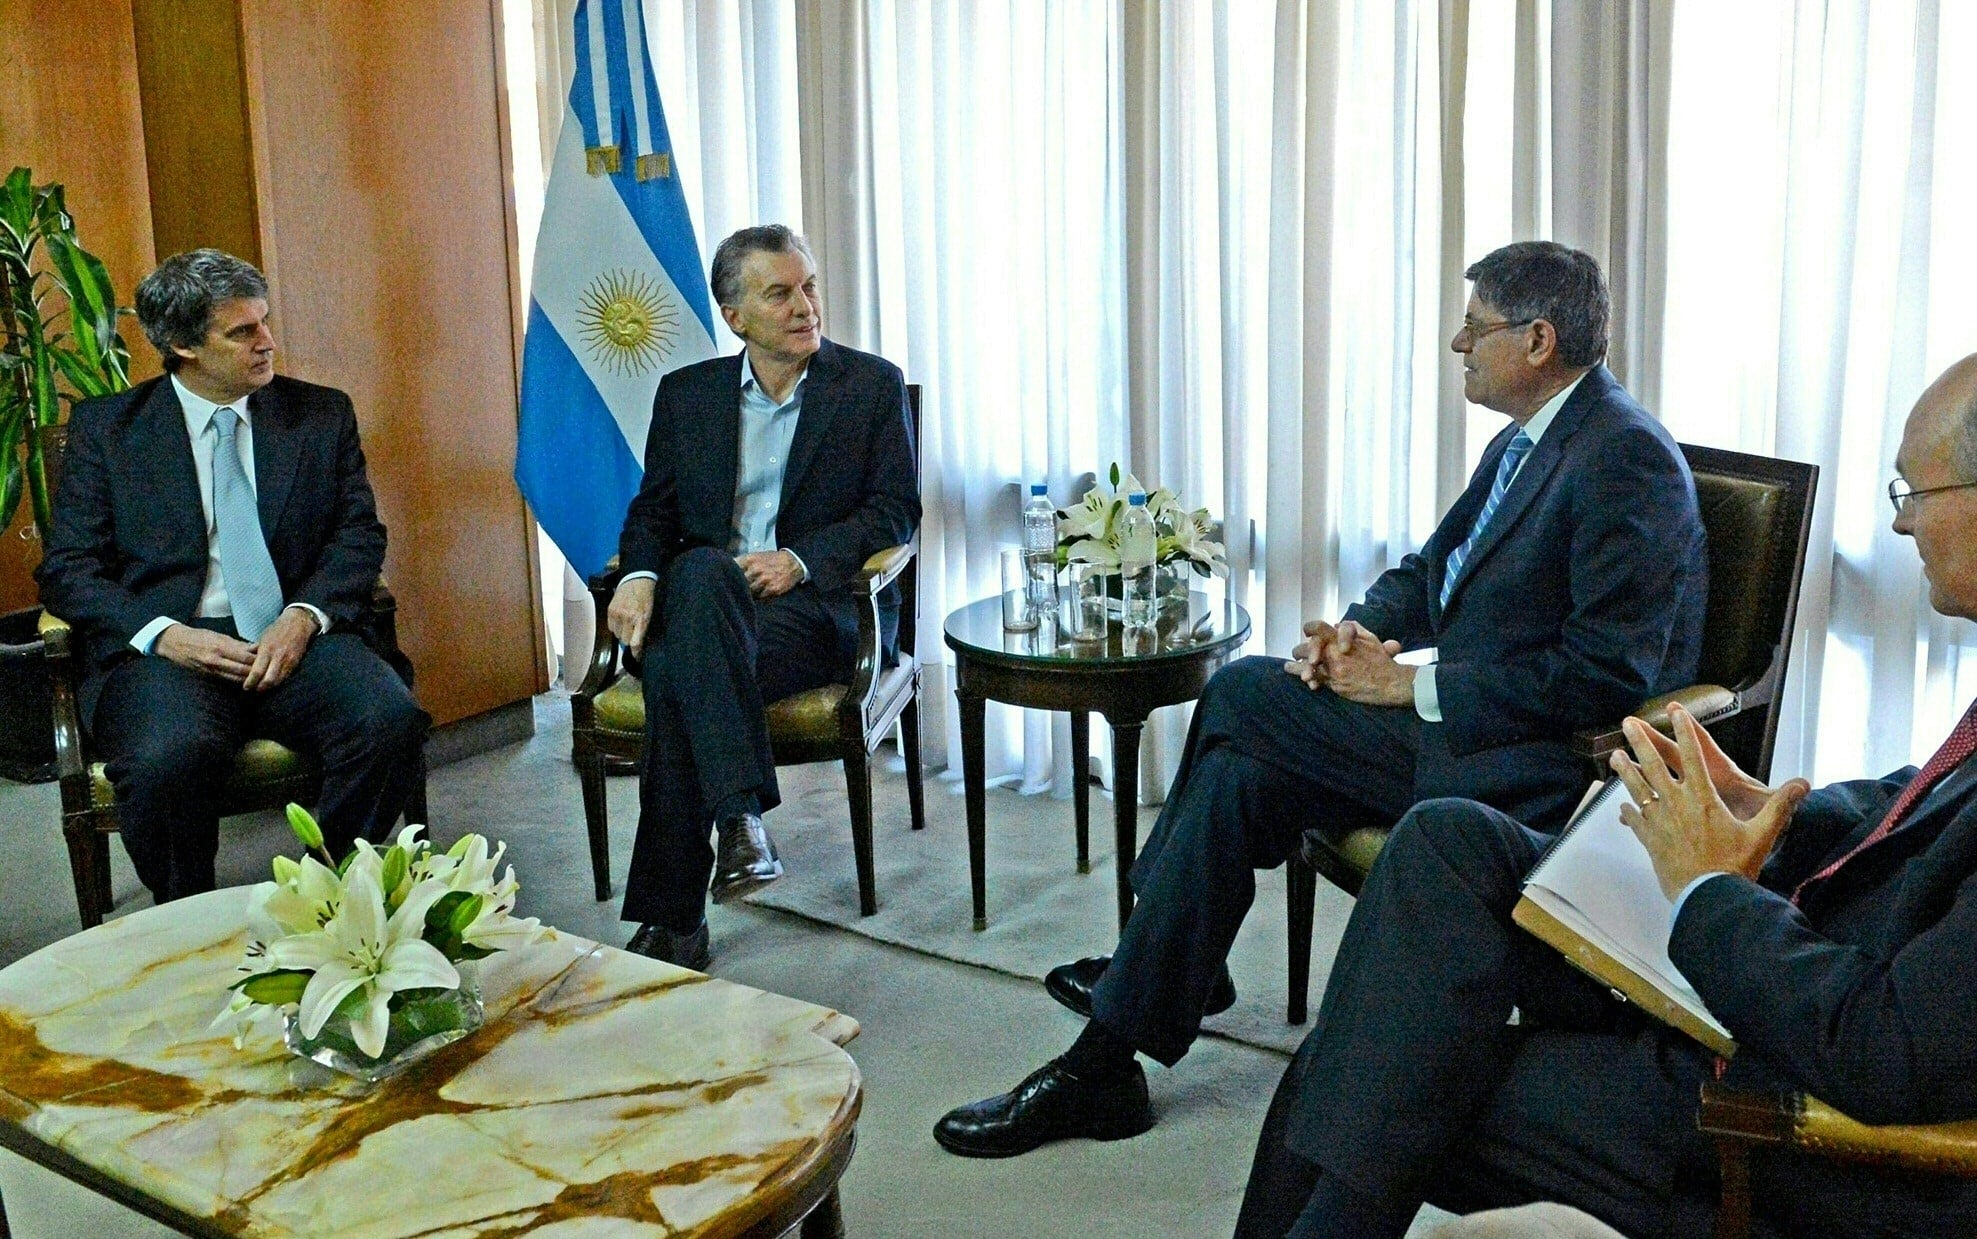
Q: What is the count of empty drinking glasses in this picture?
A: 2